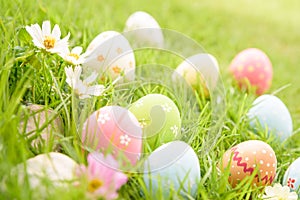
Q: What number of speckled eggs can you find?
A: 2